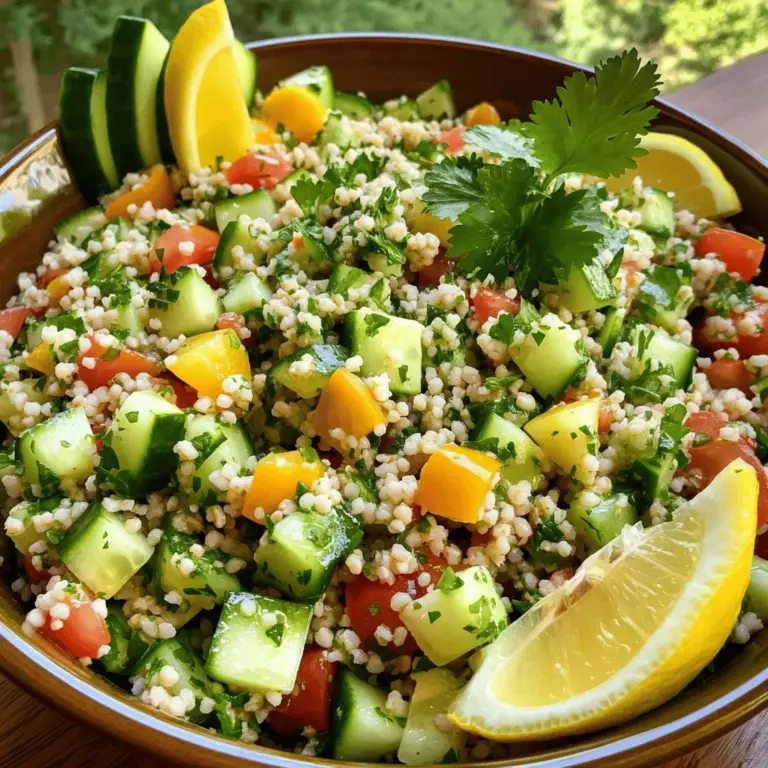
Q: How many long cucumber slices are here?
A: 3